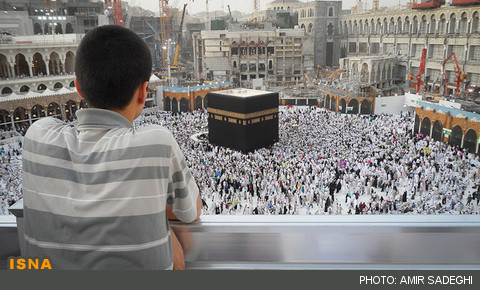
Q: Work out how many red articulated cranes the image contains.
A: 2